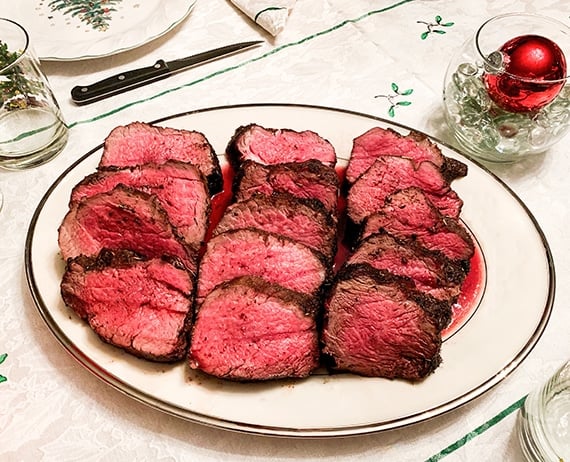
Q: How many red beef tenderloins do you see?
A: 14